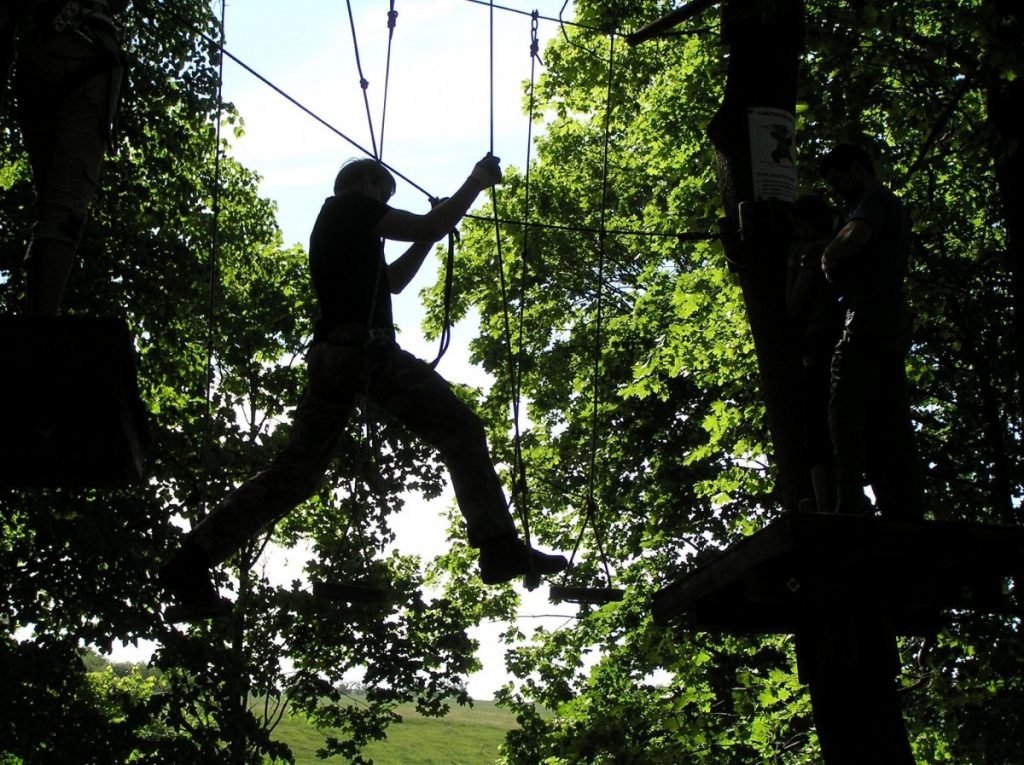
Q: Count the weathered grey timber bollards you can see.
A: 0